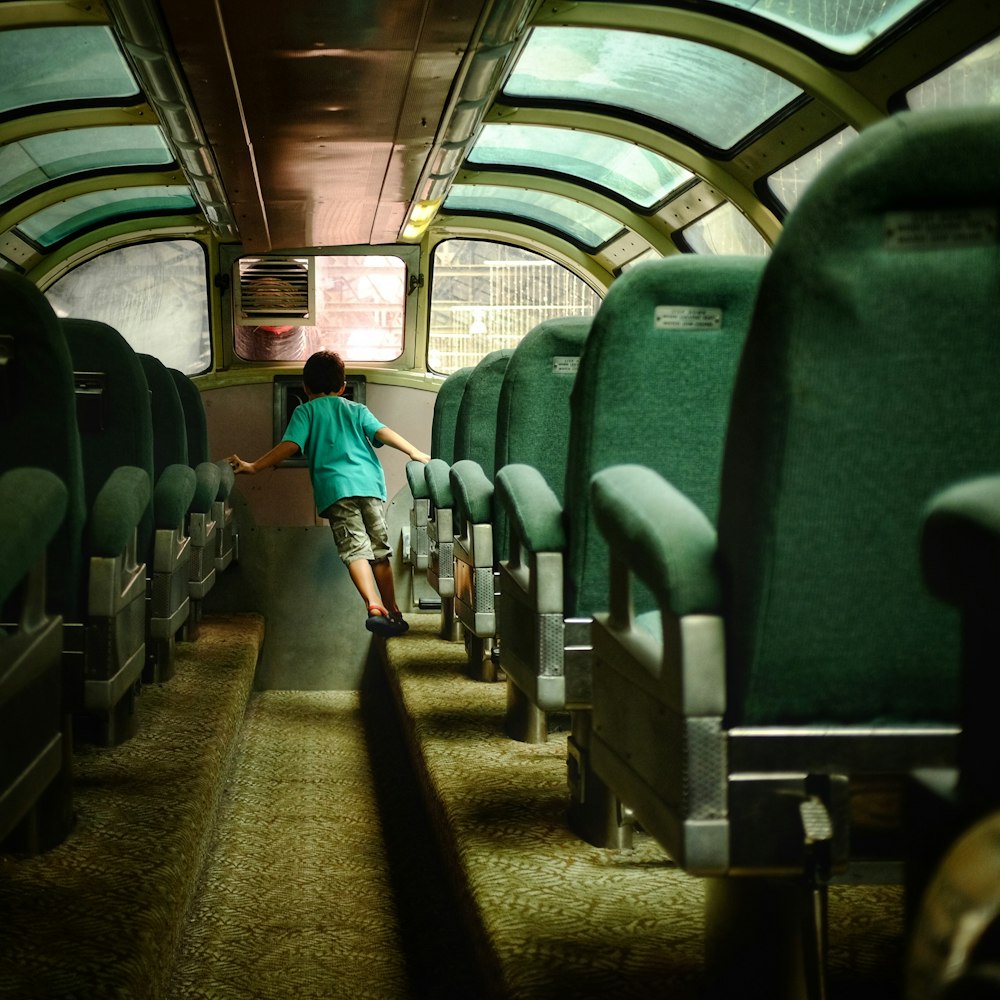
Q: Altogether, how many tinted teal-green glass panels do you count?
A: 7